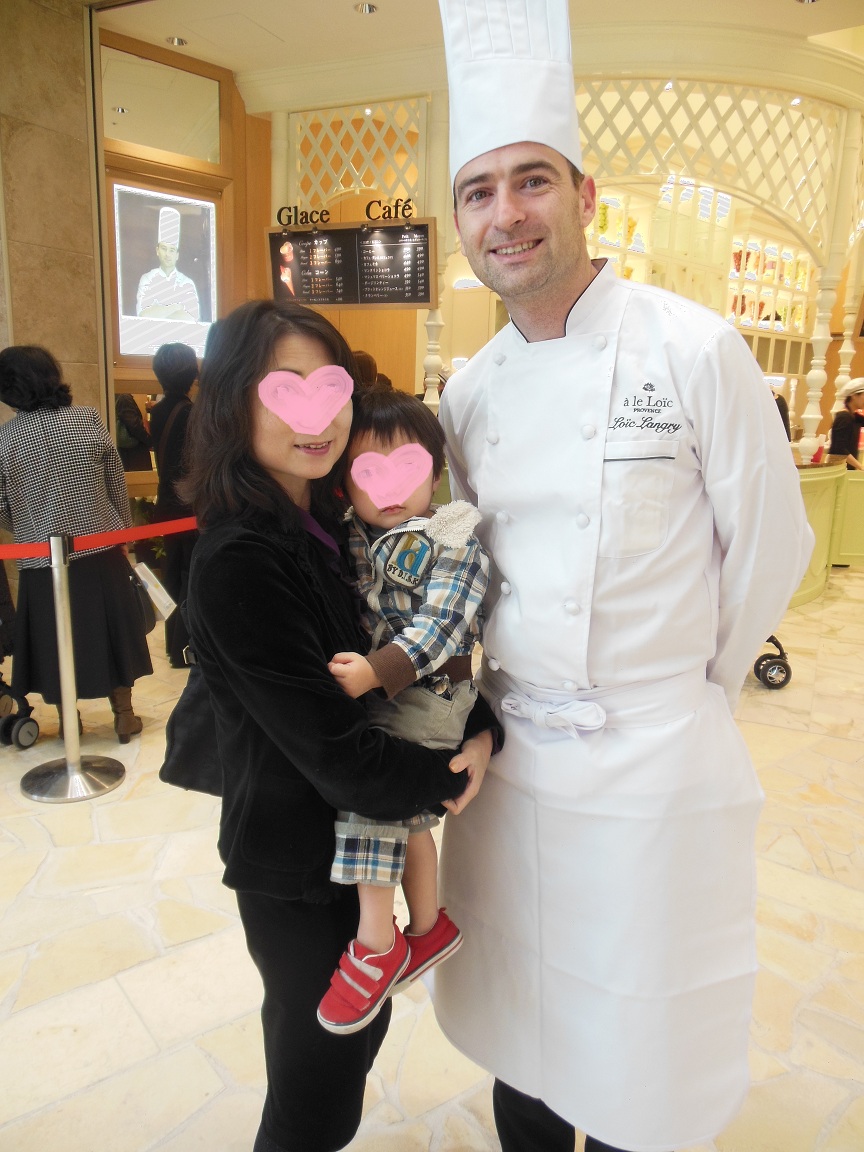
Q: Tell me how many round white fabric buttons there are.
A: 10